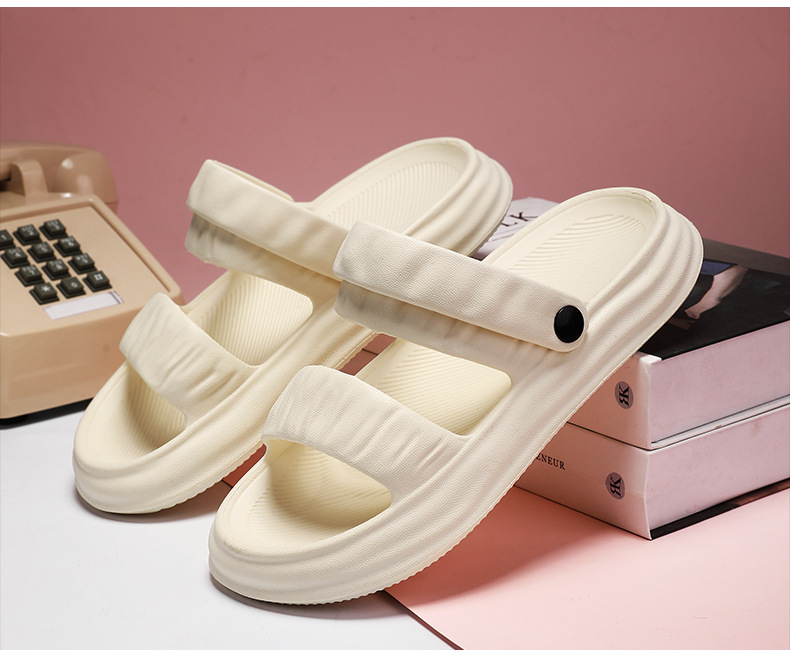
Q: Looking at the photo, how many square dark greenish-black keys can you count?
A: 12